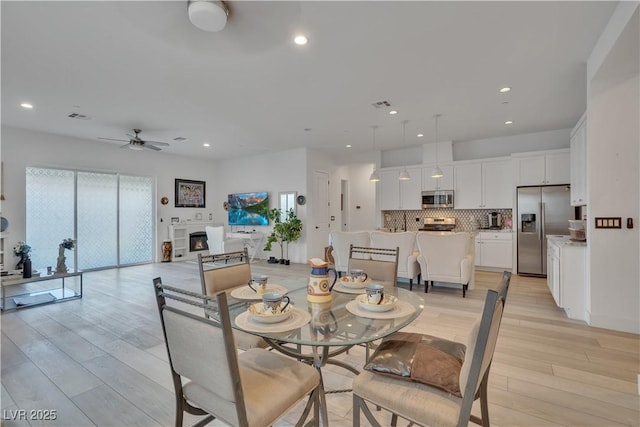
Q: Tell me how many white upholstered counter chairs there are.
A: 3